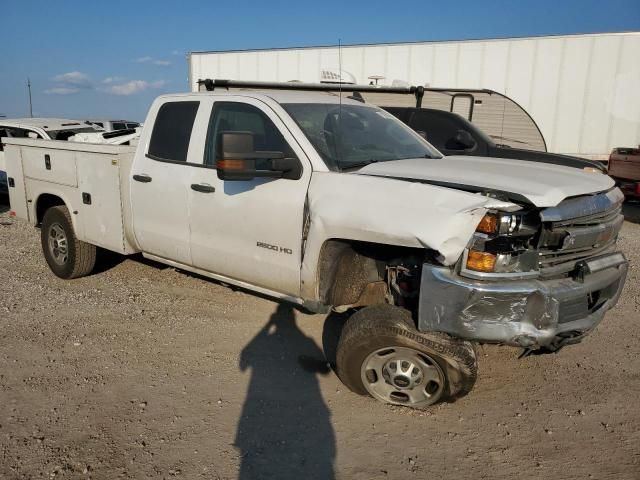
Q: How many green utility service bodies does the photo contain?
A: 0